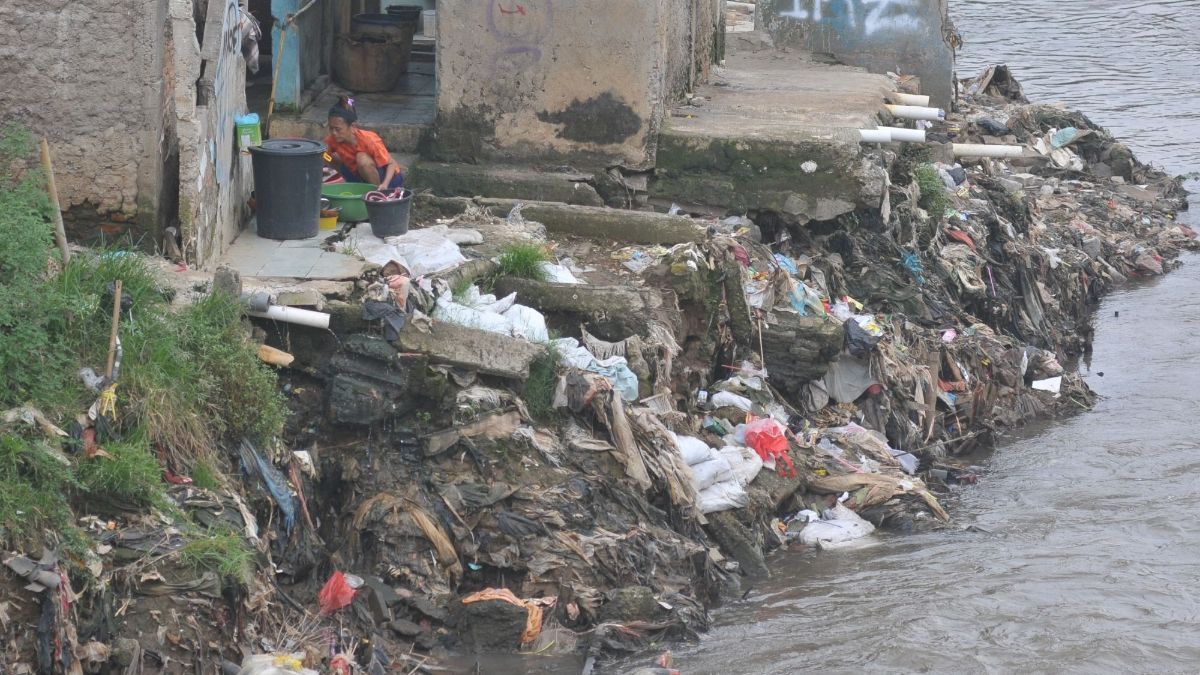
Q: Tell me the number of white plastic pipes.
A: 6